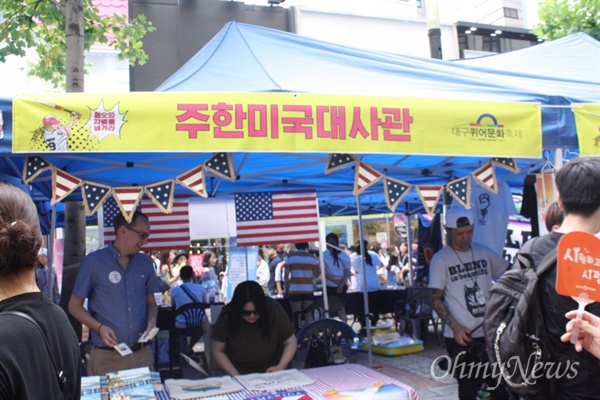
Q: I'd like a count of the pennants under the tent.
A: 14